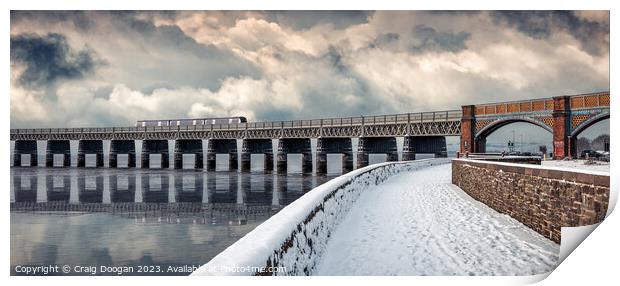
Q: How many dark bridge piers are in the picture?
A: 12